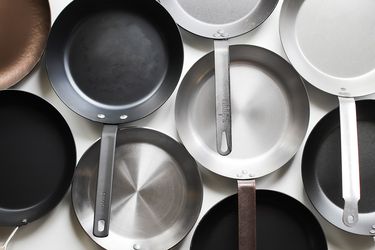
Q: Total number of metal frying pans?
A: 9